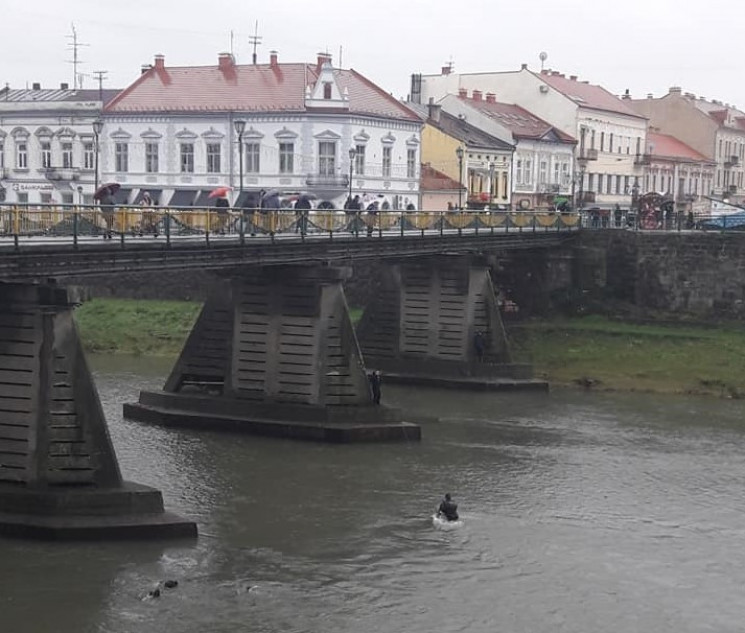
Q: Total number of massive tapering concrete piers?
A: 3